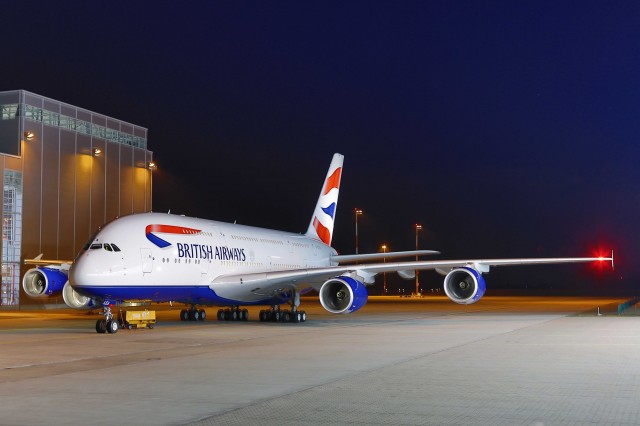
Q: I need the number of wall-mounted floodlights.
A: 3